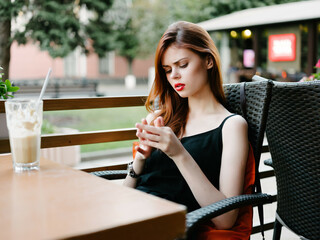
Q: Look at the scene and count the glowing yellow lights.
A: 2